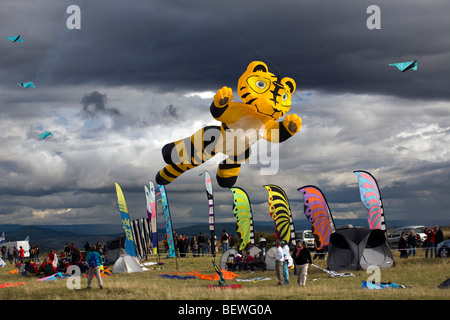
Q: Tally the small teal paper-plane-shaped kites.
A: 4